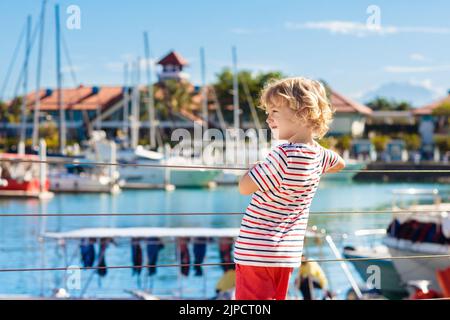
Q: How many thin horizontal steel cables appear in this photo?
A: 3